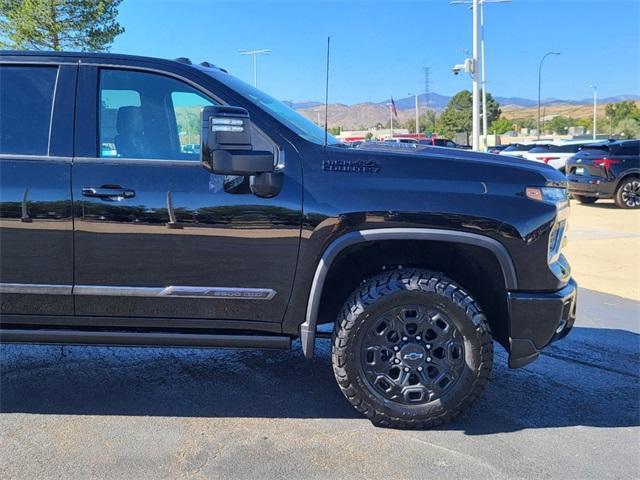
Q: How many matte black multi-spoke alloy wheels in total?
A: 1